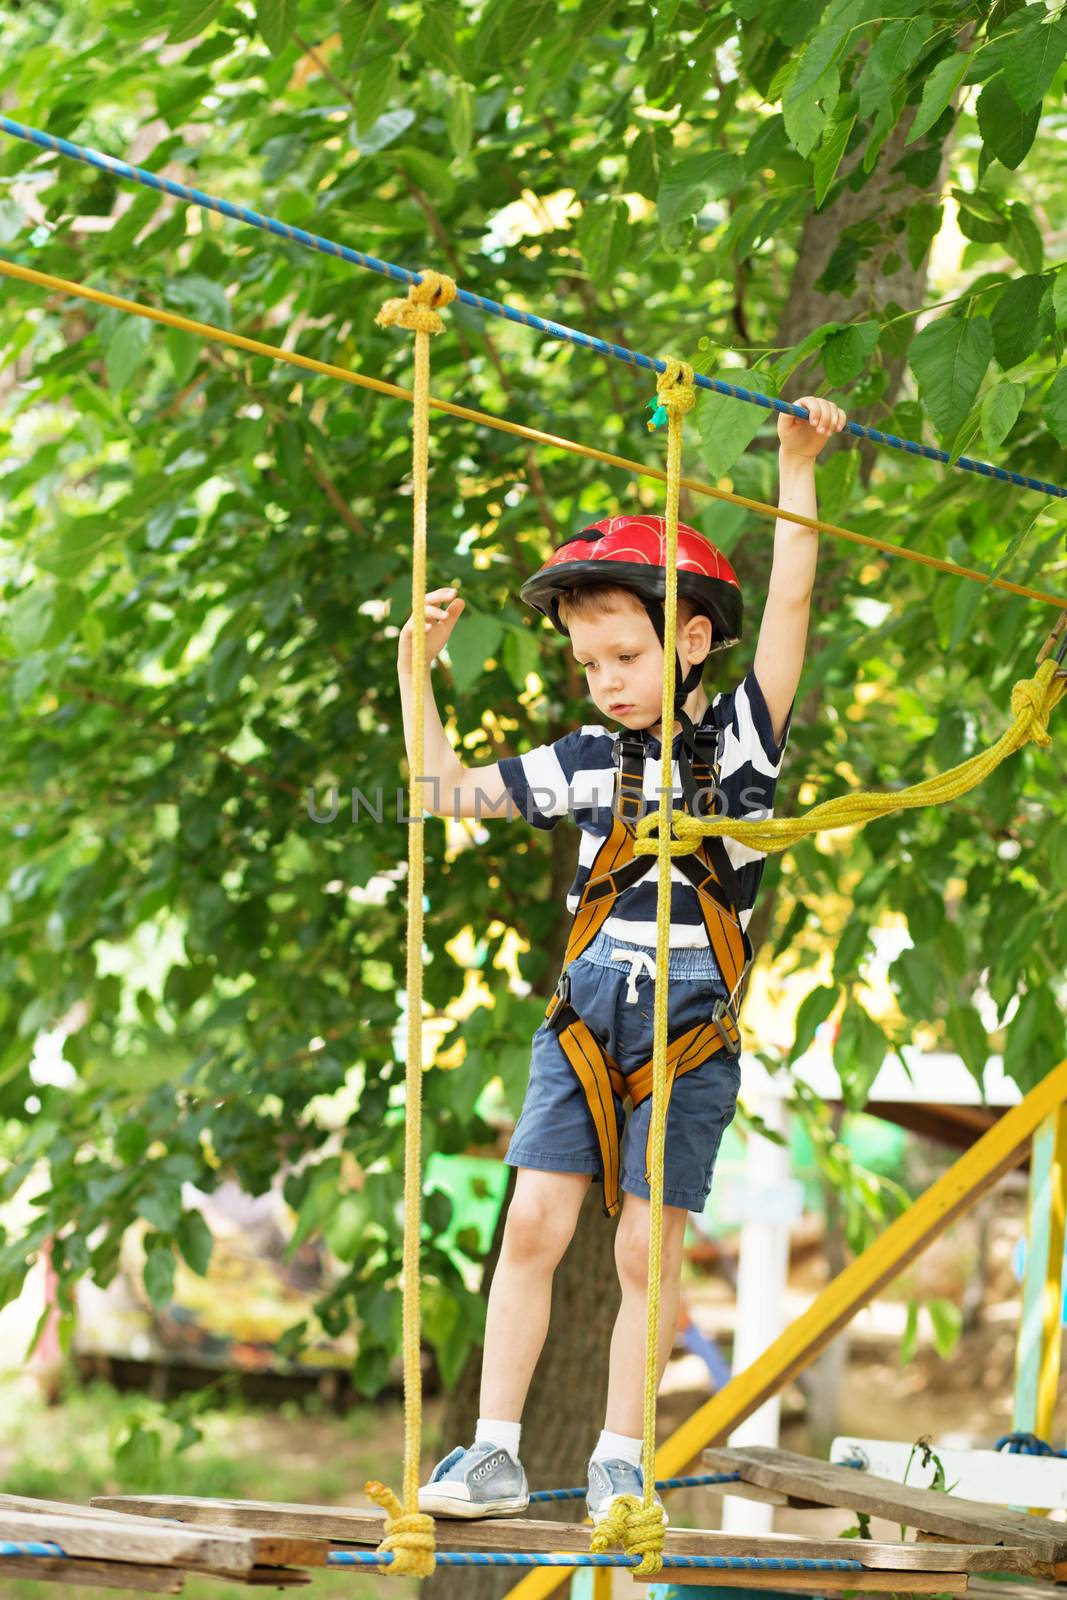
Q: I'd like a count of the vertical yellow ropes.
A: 2